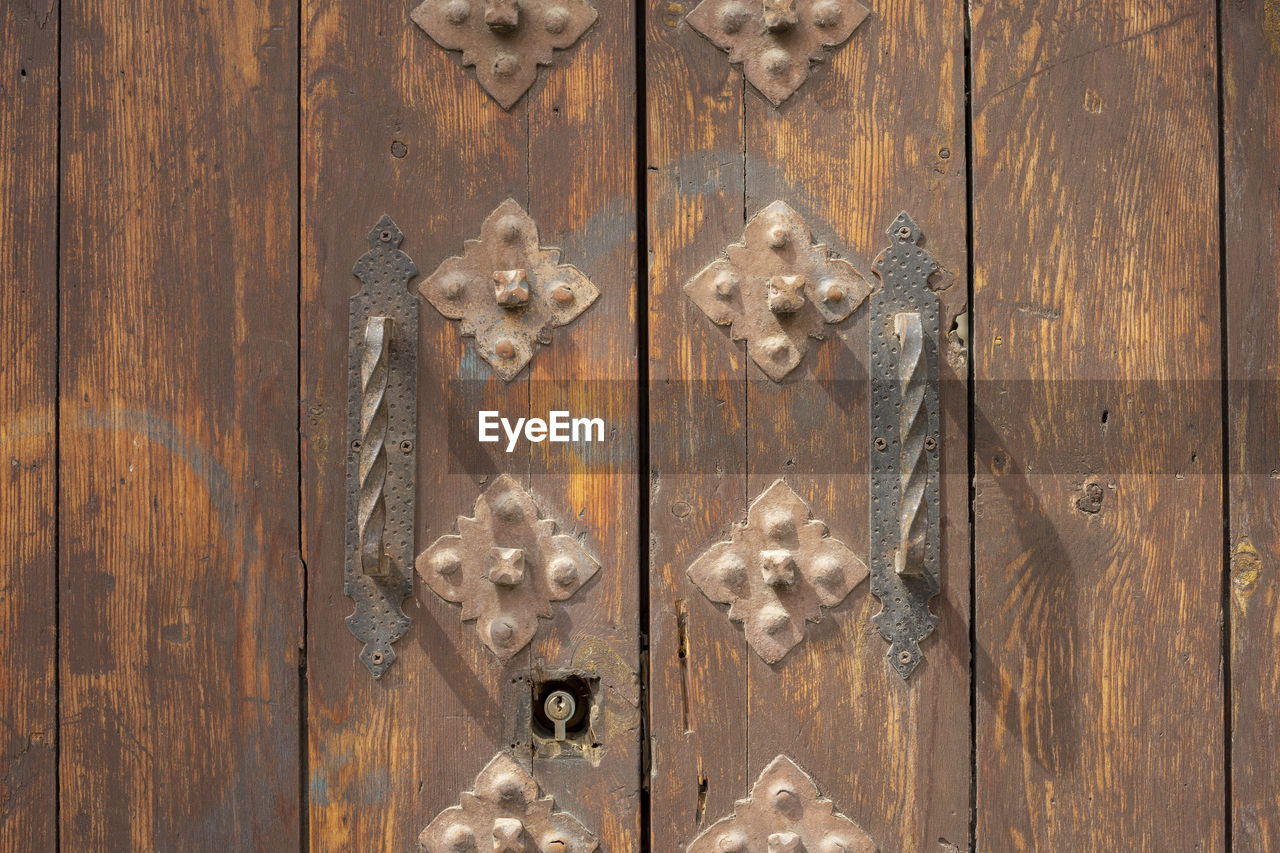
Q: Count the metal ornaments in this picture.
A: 8